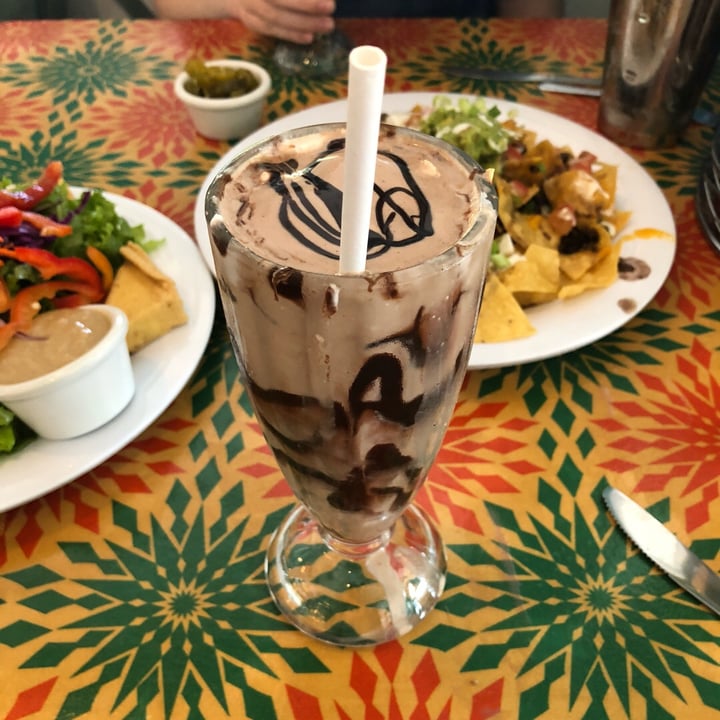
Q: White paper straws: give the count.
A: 1